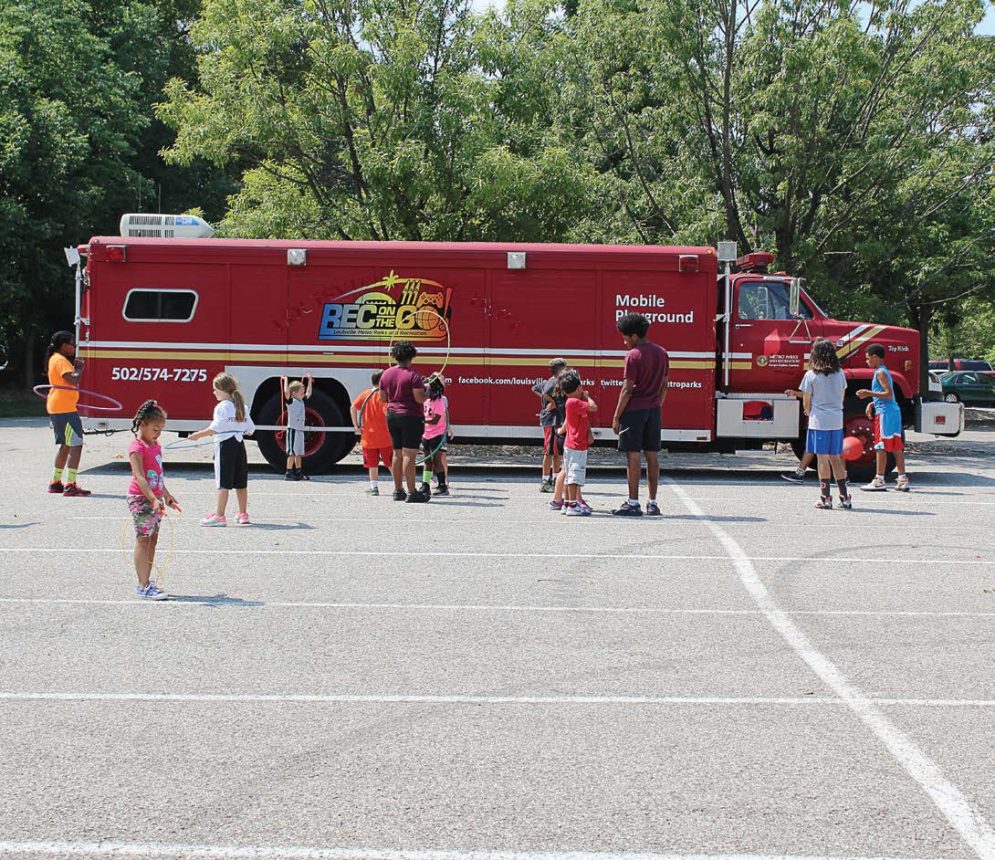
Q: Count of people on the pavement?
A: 15